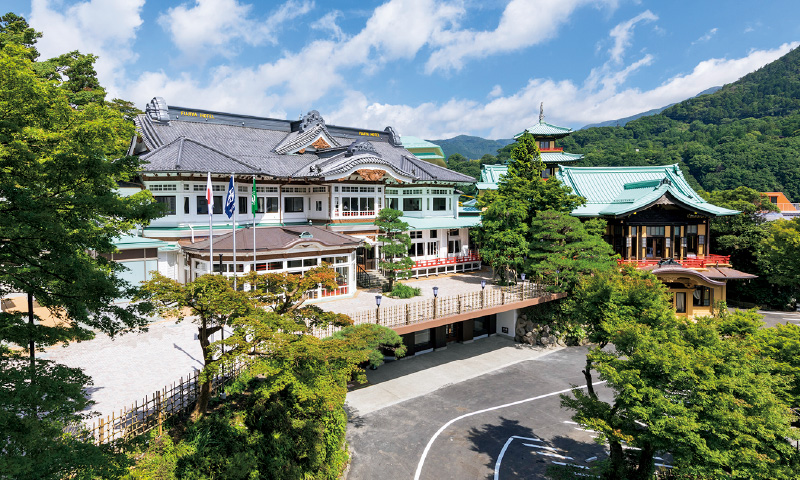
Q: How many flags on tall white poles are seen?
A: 3